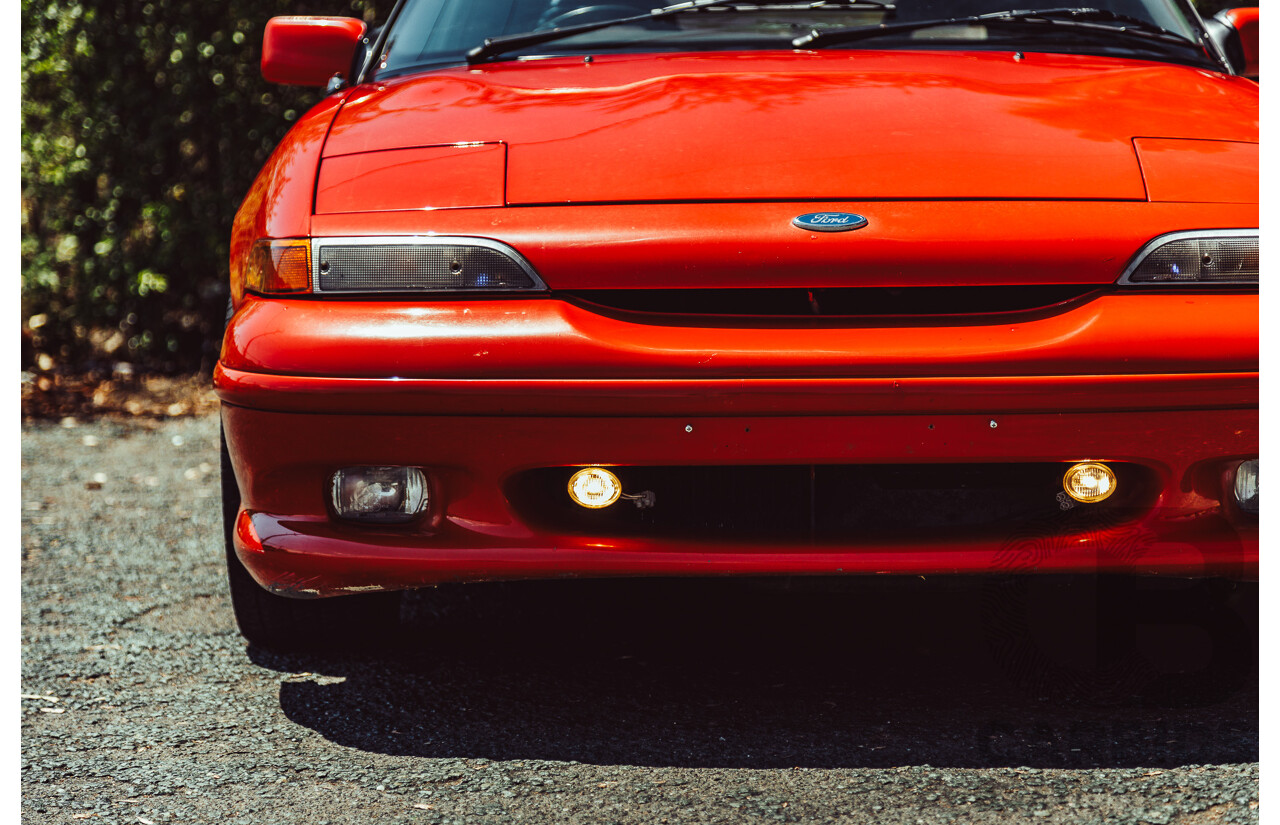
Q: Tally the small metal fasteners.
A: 2